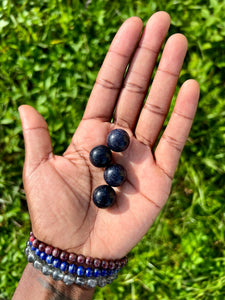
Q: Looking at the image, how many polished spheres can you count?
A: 4